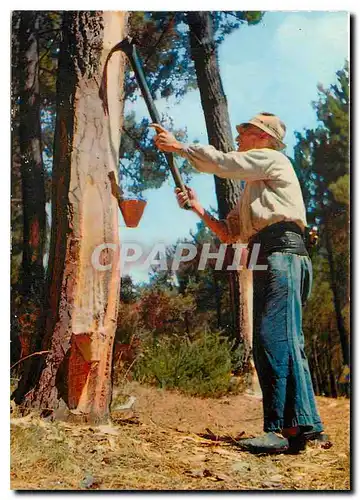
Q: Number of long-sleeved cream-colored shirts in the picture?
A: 1